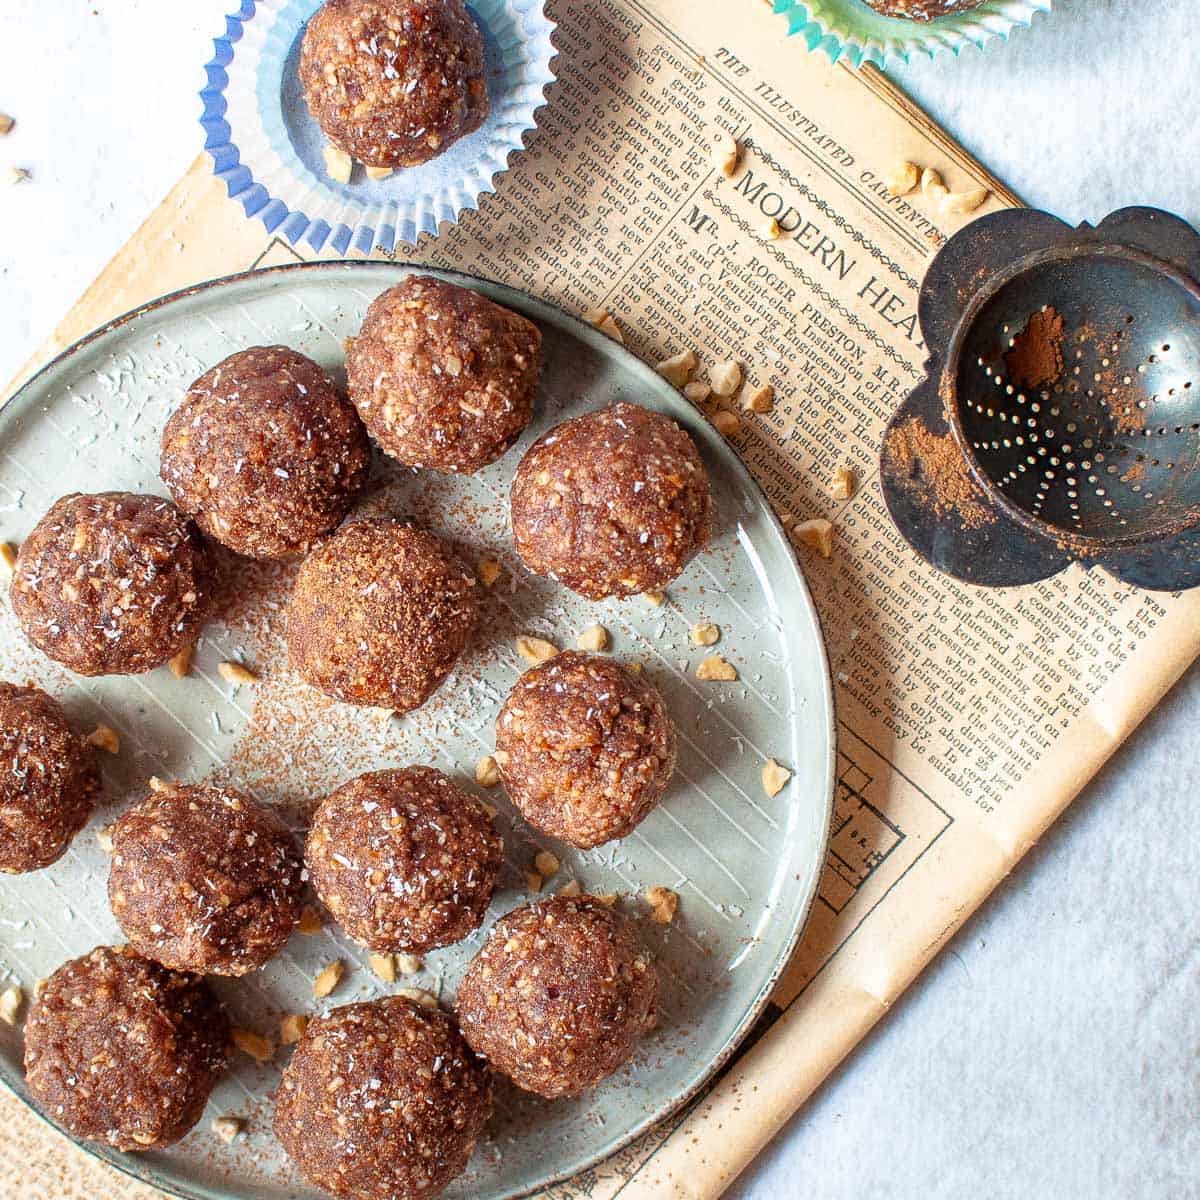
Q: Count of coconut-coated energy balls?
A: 14